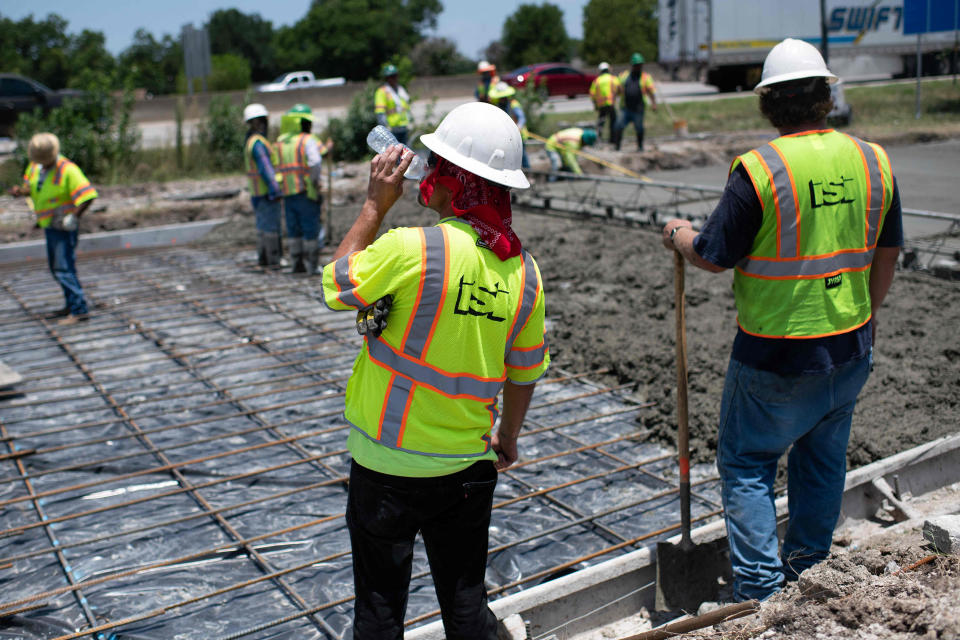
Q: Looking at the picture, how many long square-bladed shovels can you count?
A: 1